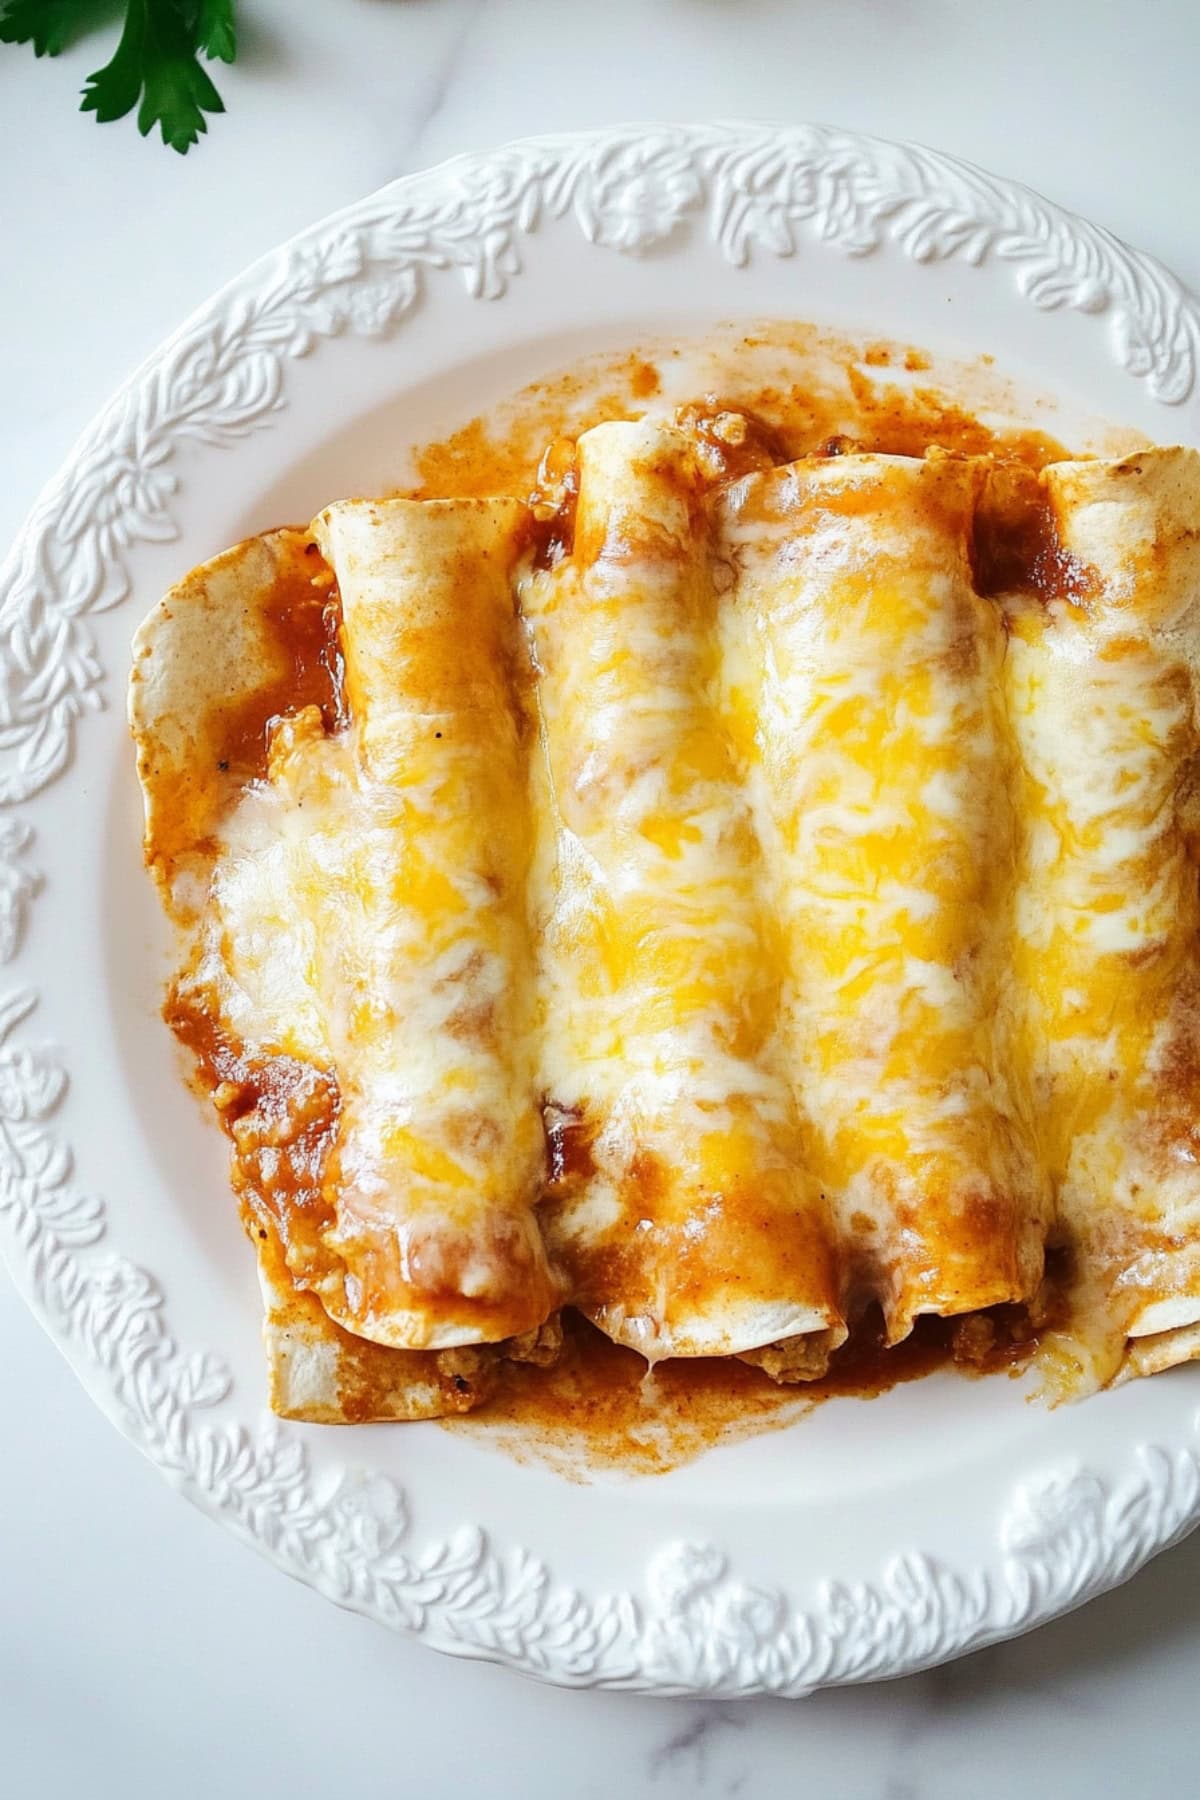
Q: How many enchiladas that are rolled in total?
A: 4